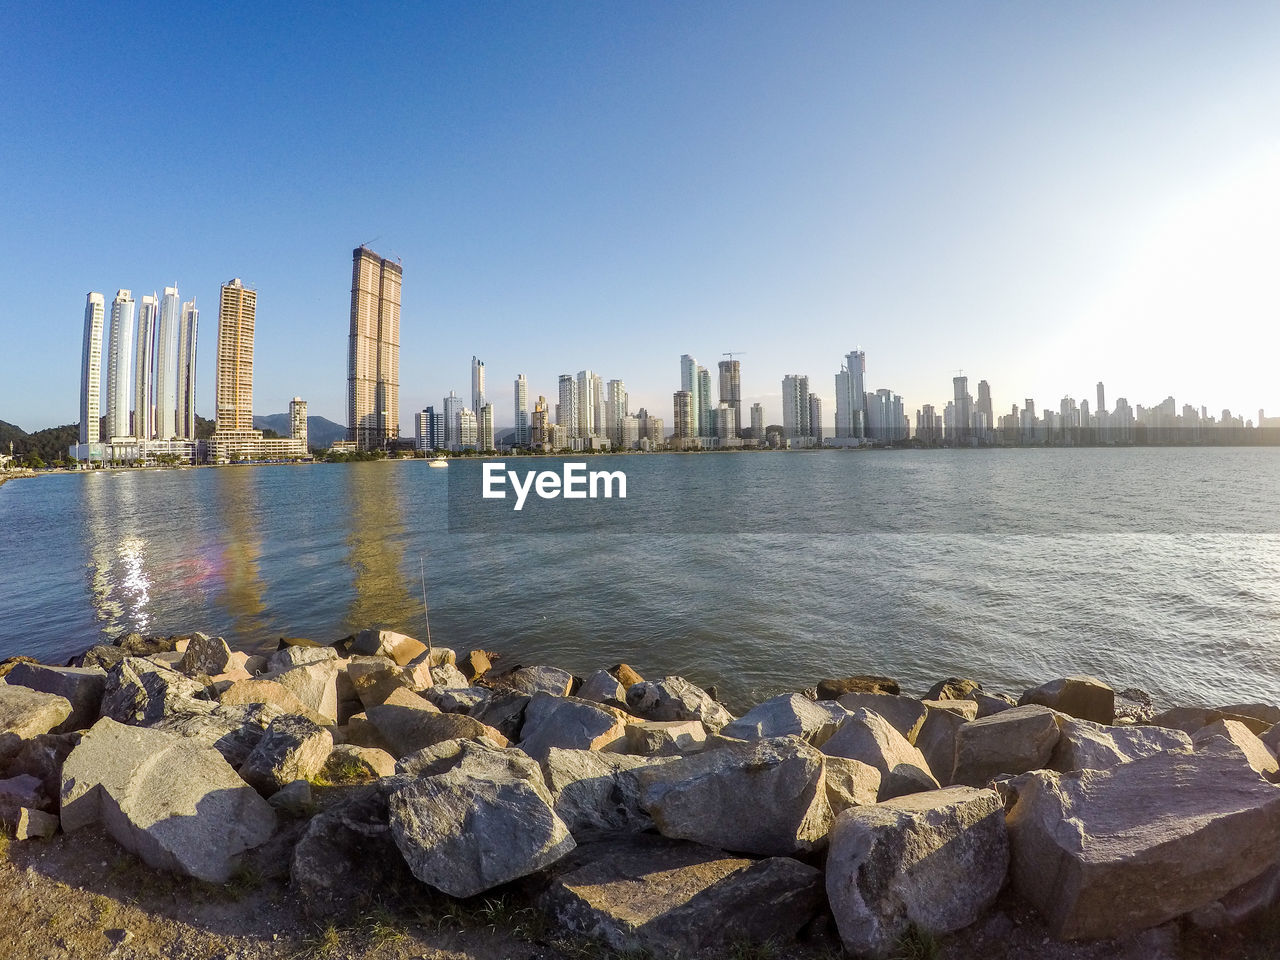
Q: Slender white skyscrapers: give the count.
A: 5